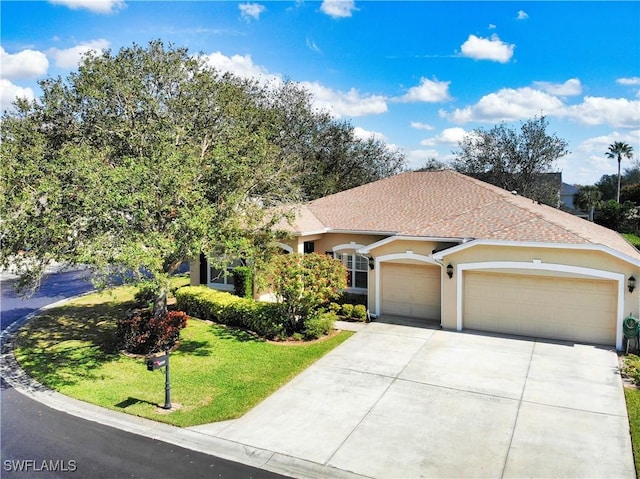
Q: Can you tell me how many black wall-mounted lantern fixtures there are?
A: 3